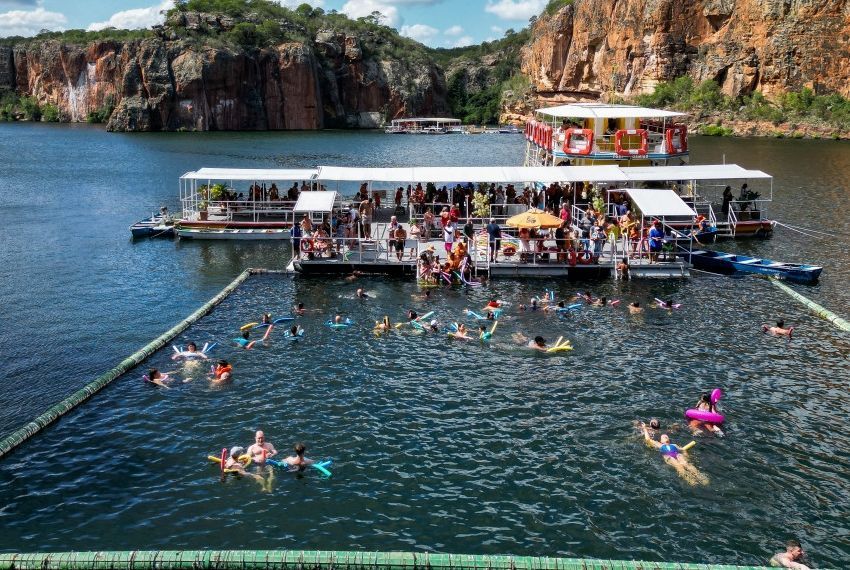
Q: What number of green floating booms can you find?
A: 3